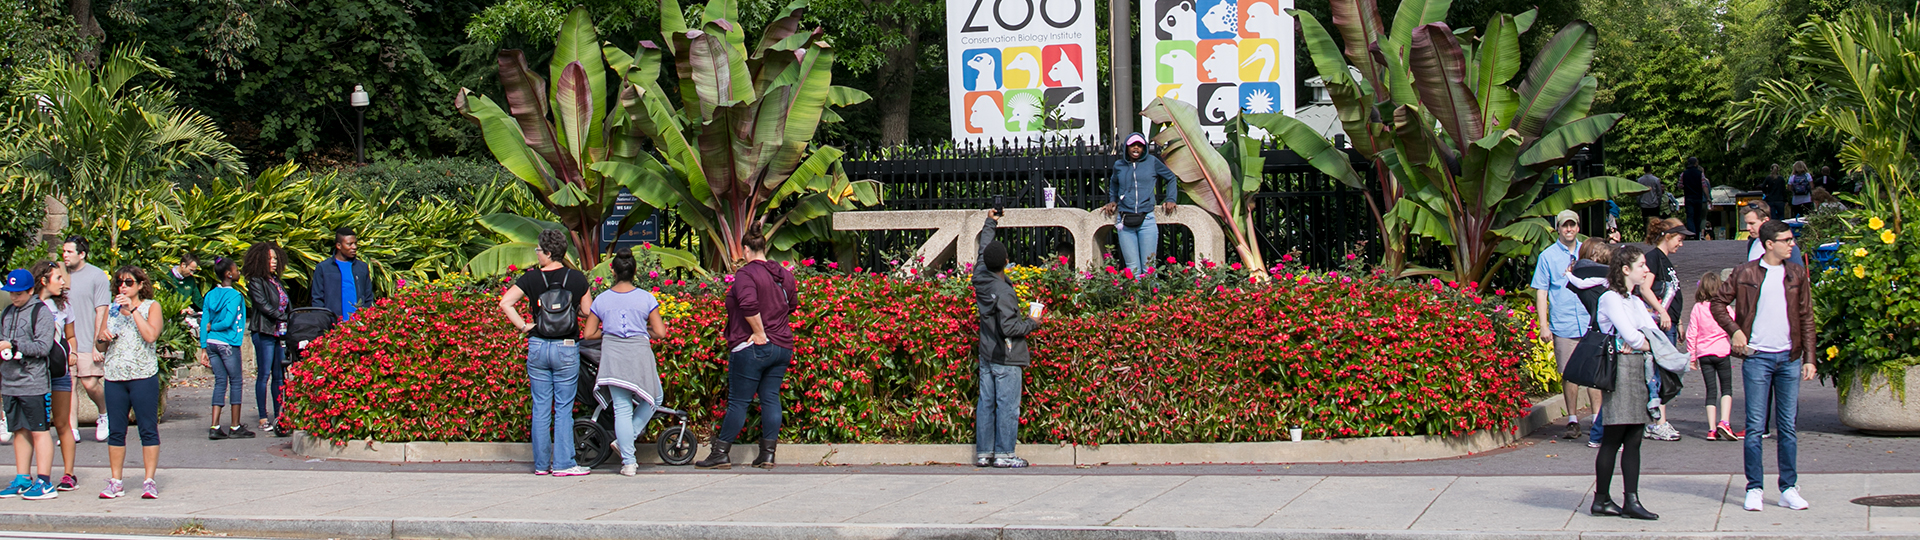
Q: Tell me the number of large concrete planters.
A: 2